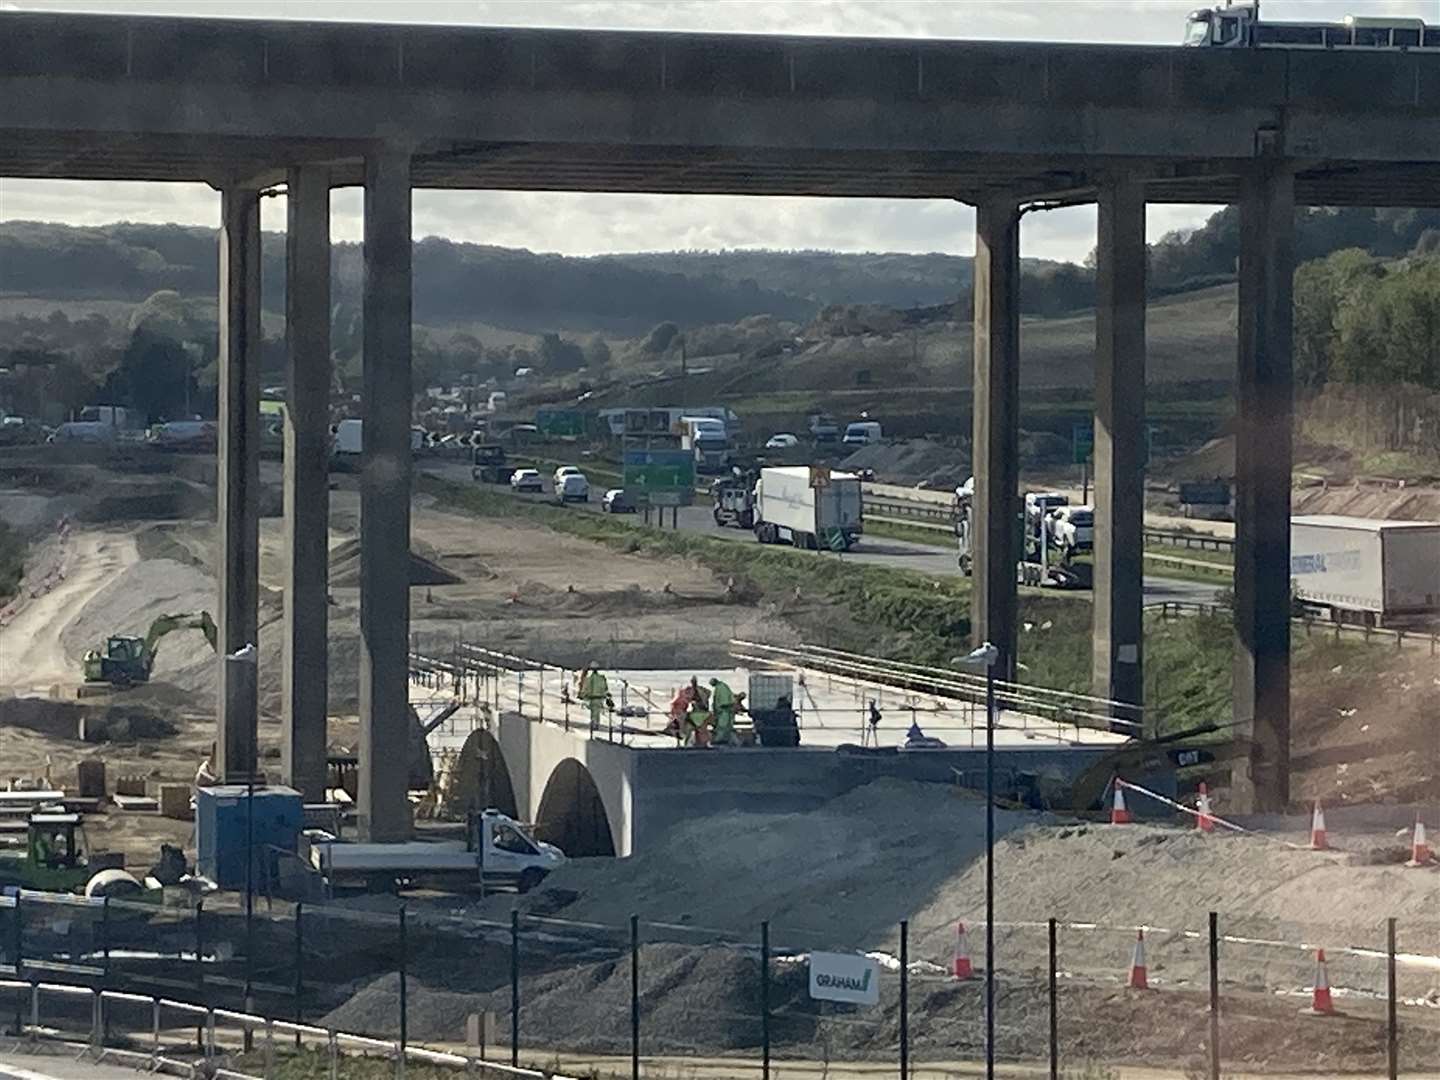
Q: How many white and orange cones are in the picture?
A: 7